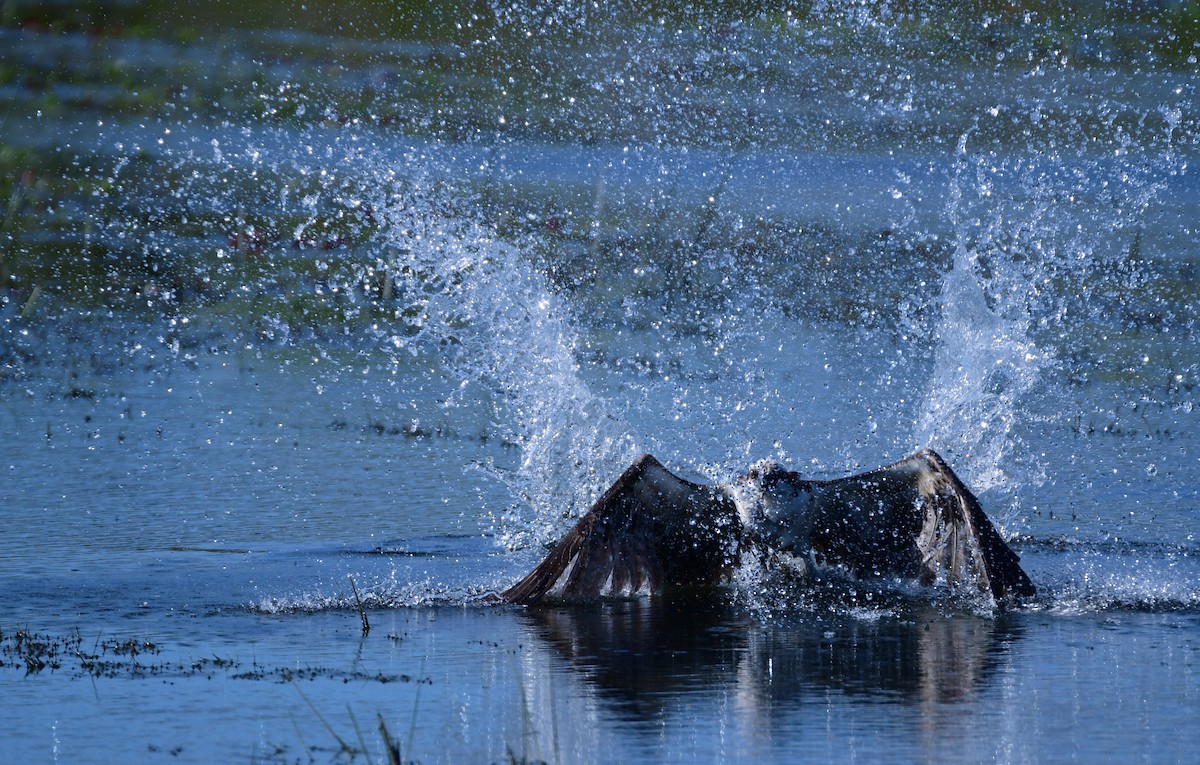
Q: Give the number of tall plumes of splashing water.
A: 2